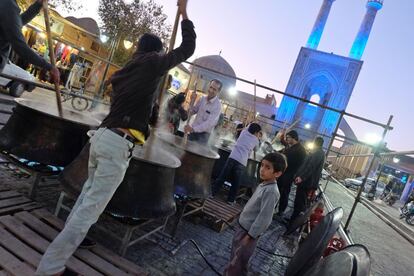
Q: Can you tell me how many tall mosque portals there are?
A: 1